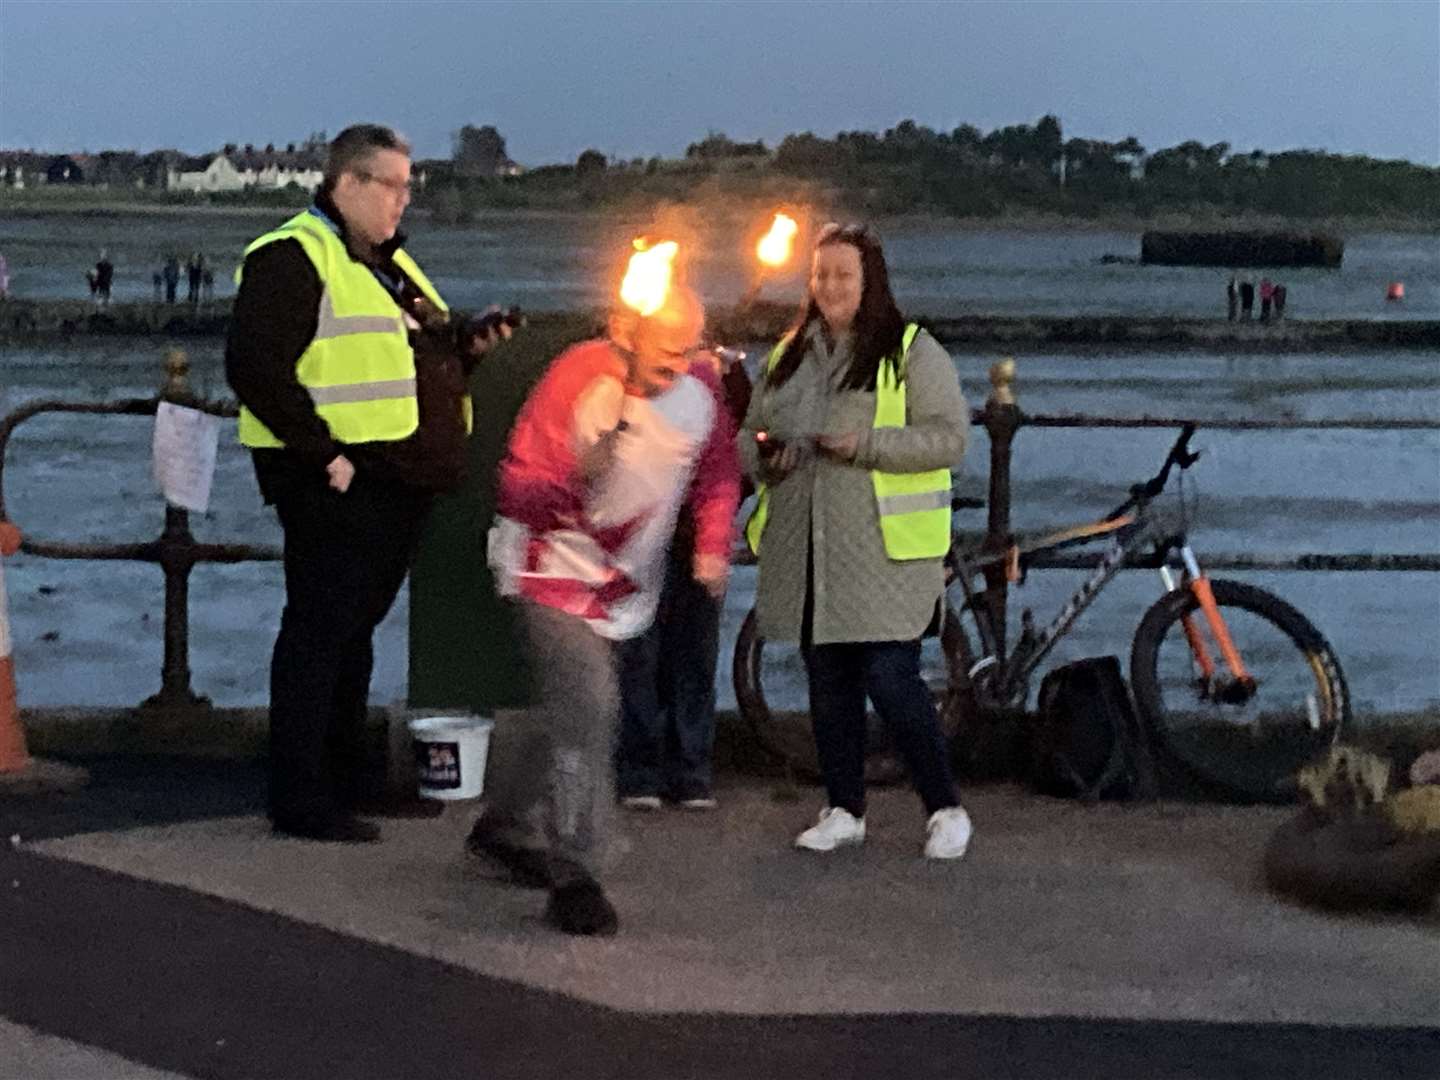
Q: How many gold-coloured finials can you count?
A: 2